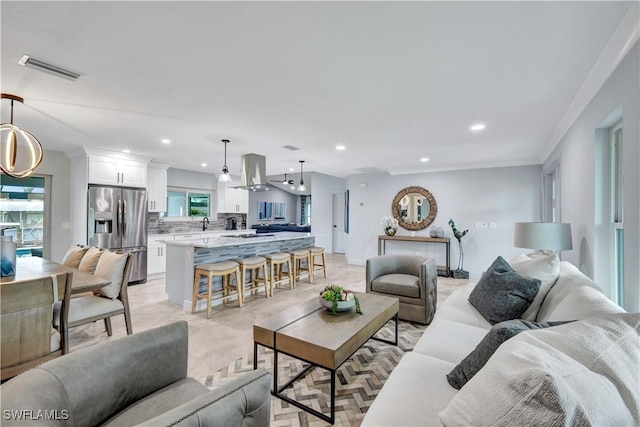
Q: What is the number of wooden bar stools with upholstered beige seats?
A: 5